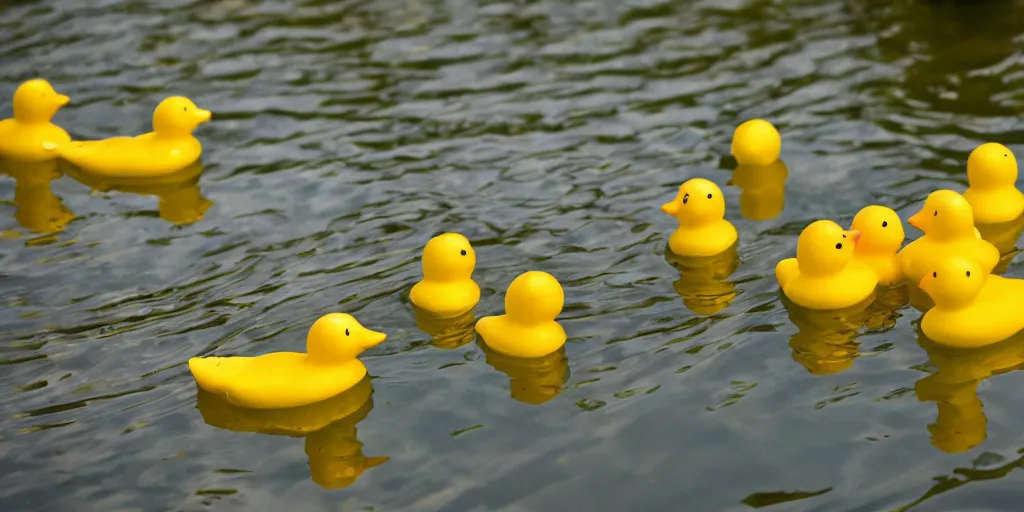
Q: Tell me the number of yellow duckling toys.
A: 12